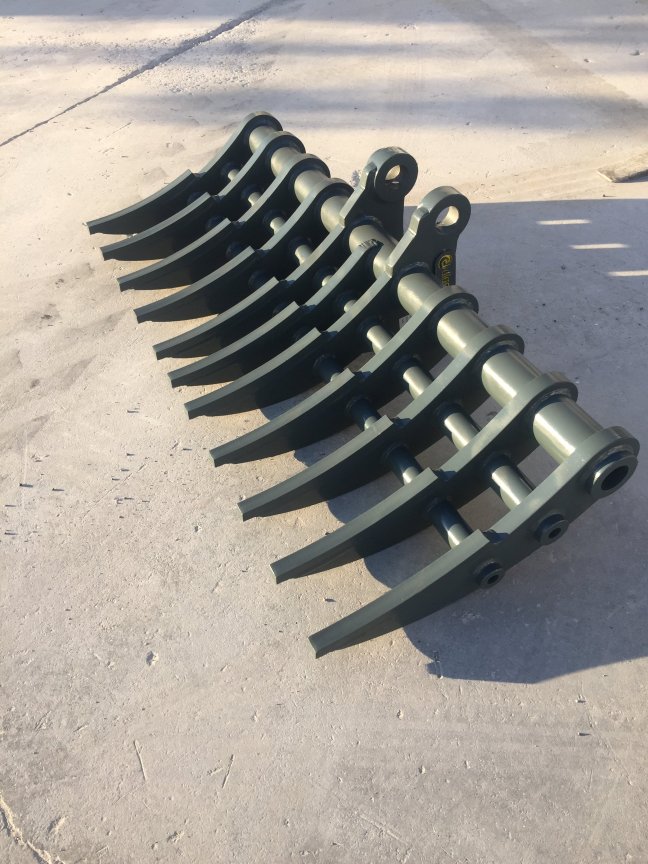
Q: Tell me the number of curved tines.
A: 11